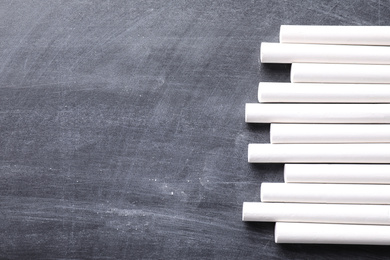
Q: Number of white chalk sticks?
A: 11